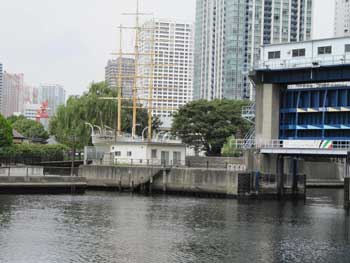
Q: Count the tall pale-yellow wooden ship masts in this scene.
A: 3